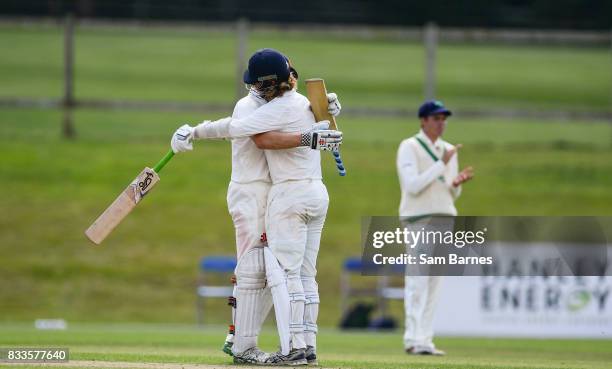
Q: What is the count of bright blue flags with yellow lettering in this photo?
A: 0